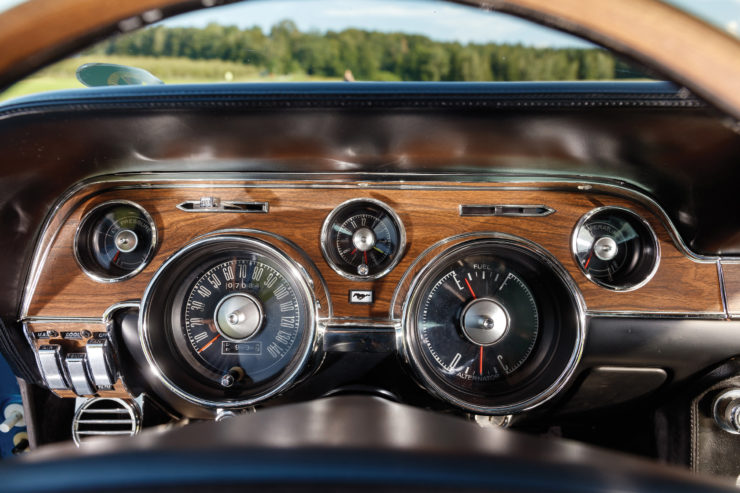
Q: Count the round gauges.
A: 5